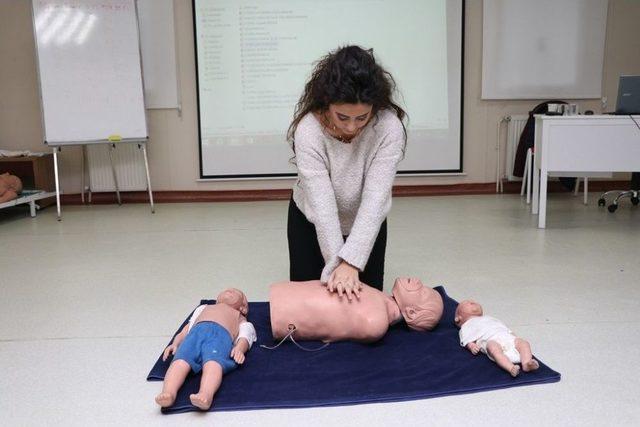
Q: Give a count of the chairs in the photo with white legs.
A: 1